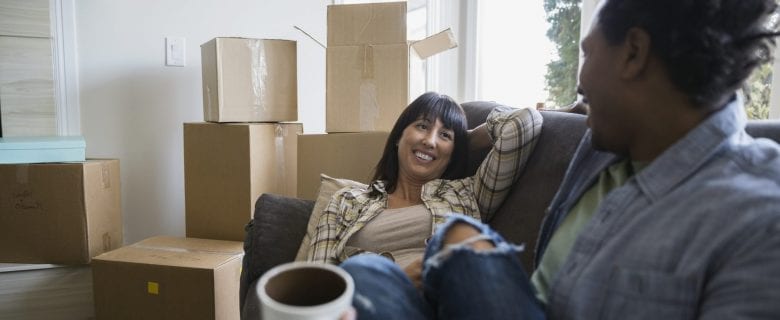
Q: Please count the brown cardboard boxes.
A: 6